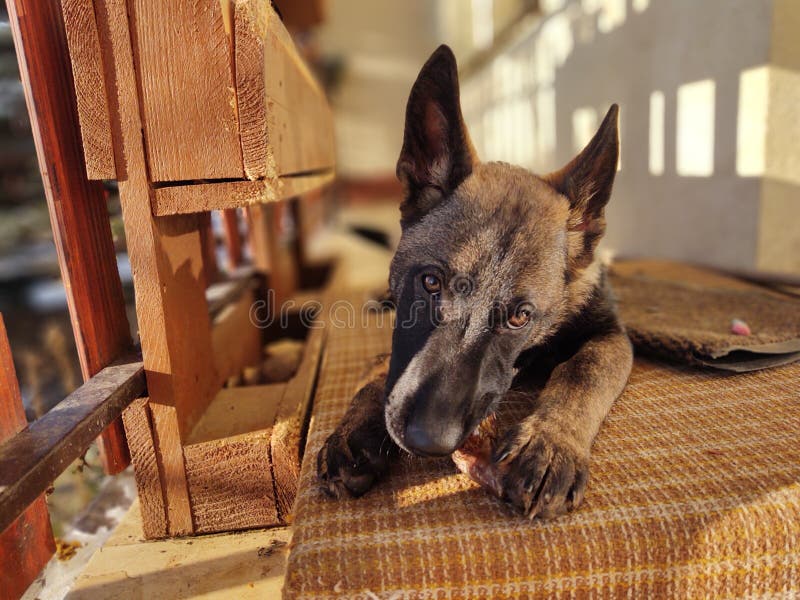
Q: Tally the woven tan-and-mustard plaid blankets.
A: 1